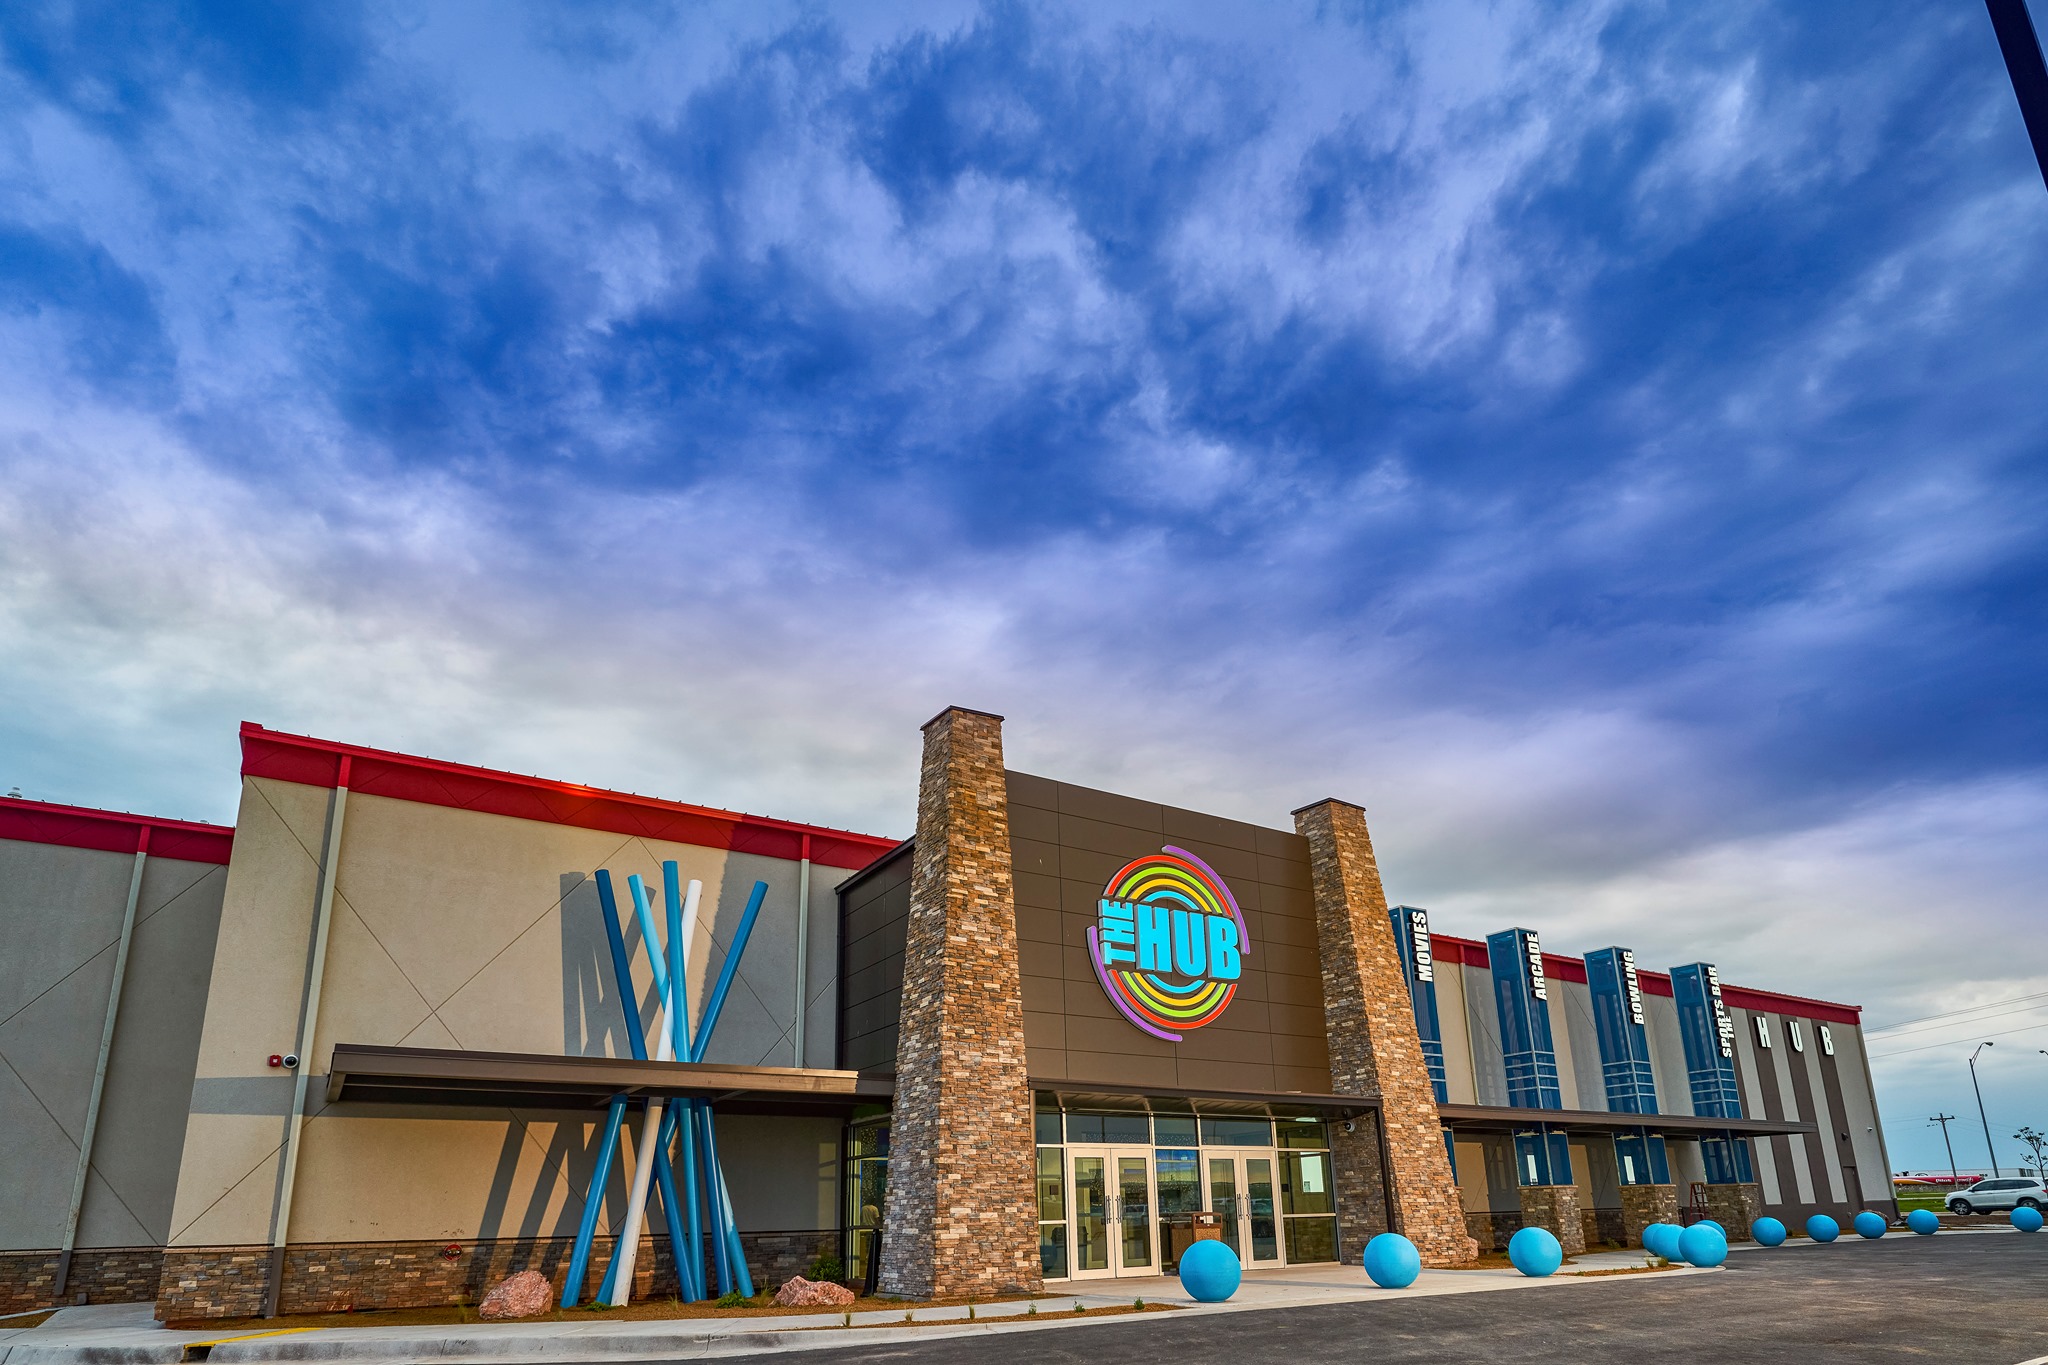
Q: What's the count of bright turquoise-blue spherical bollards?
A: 12